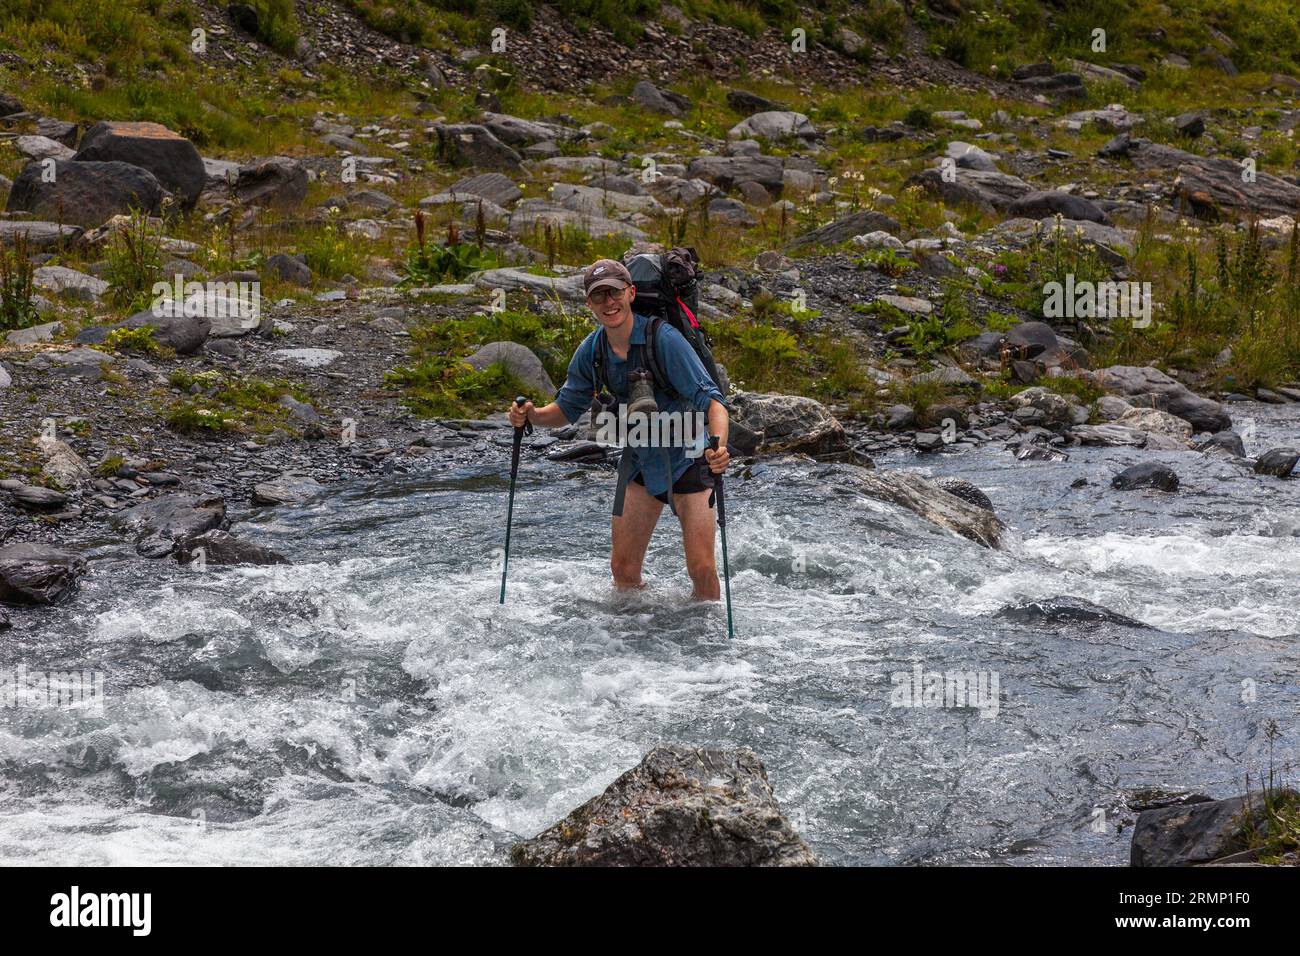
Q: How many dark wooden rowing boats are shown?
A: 0